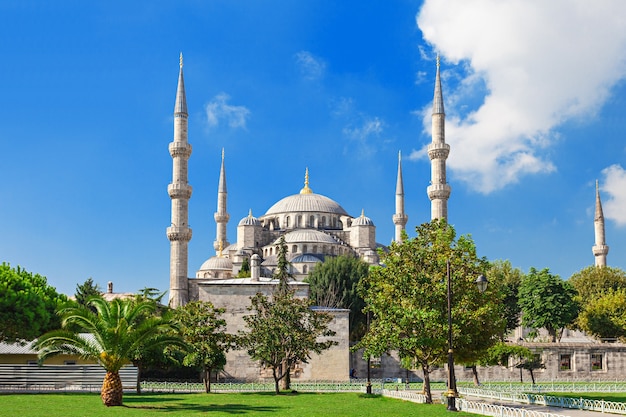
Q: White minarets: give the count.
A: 5